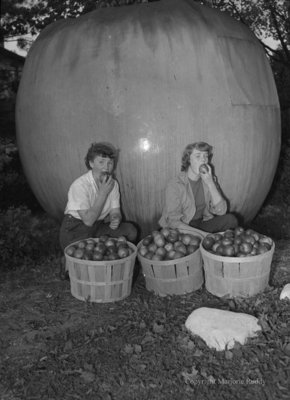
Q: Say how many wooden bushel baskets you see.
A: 3